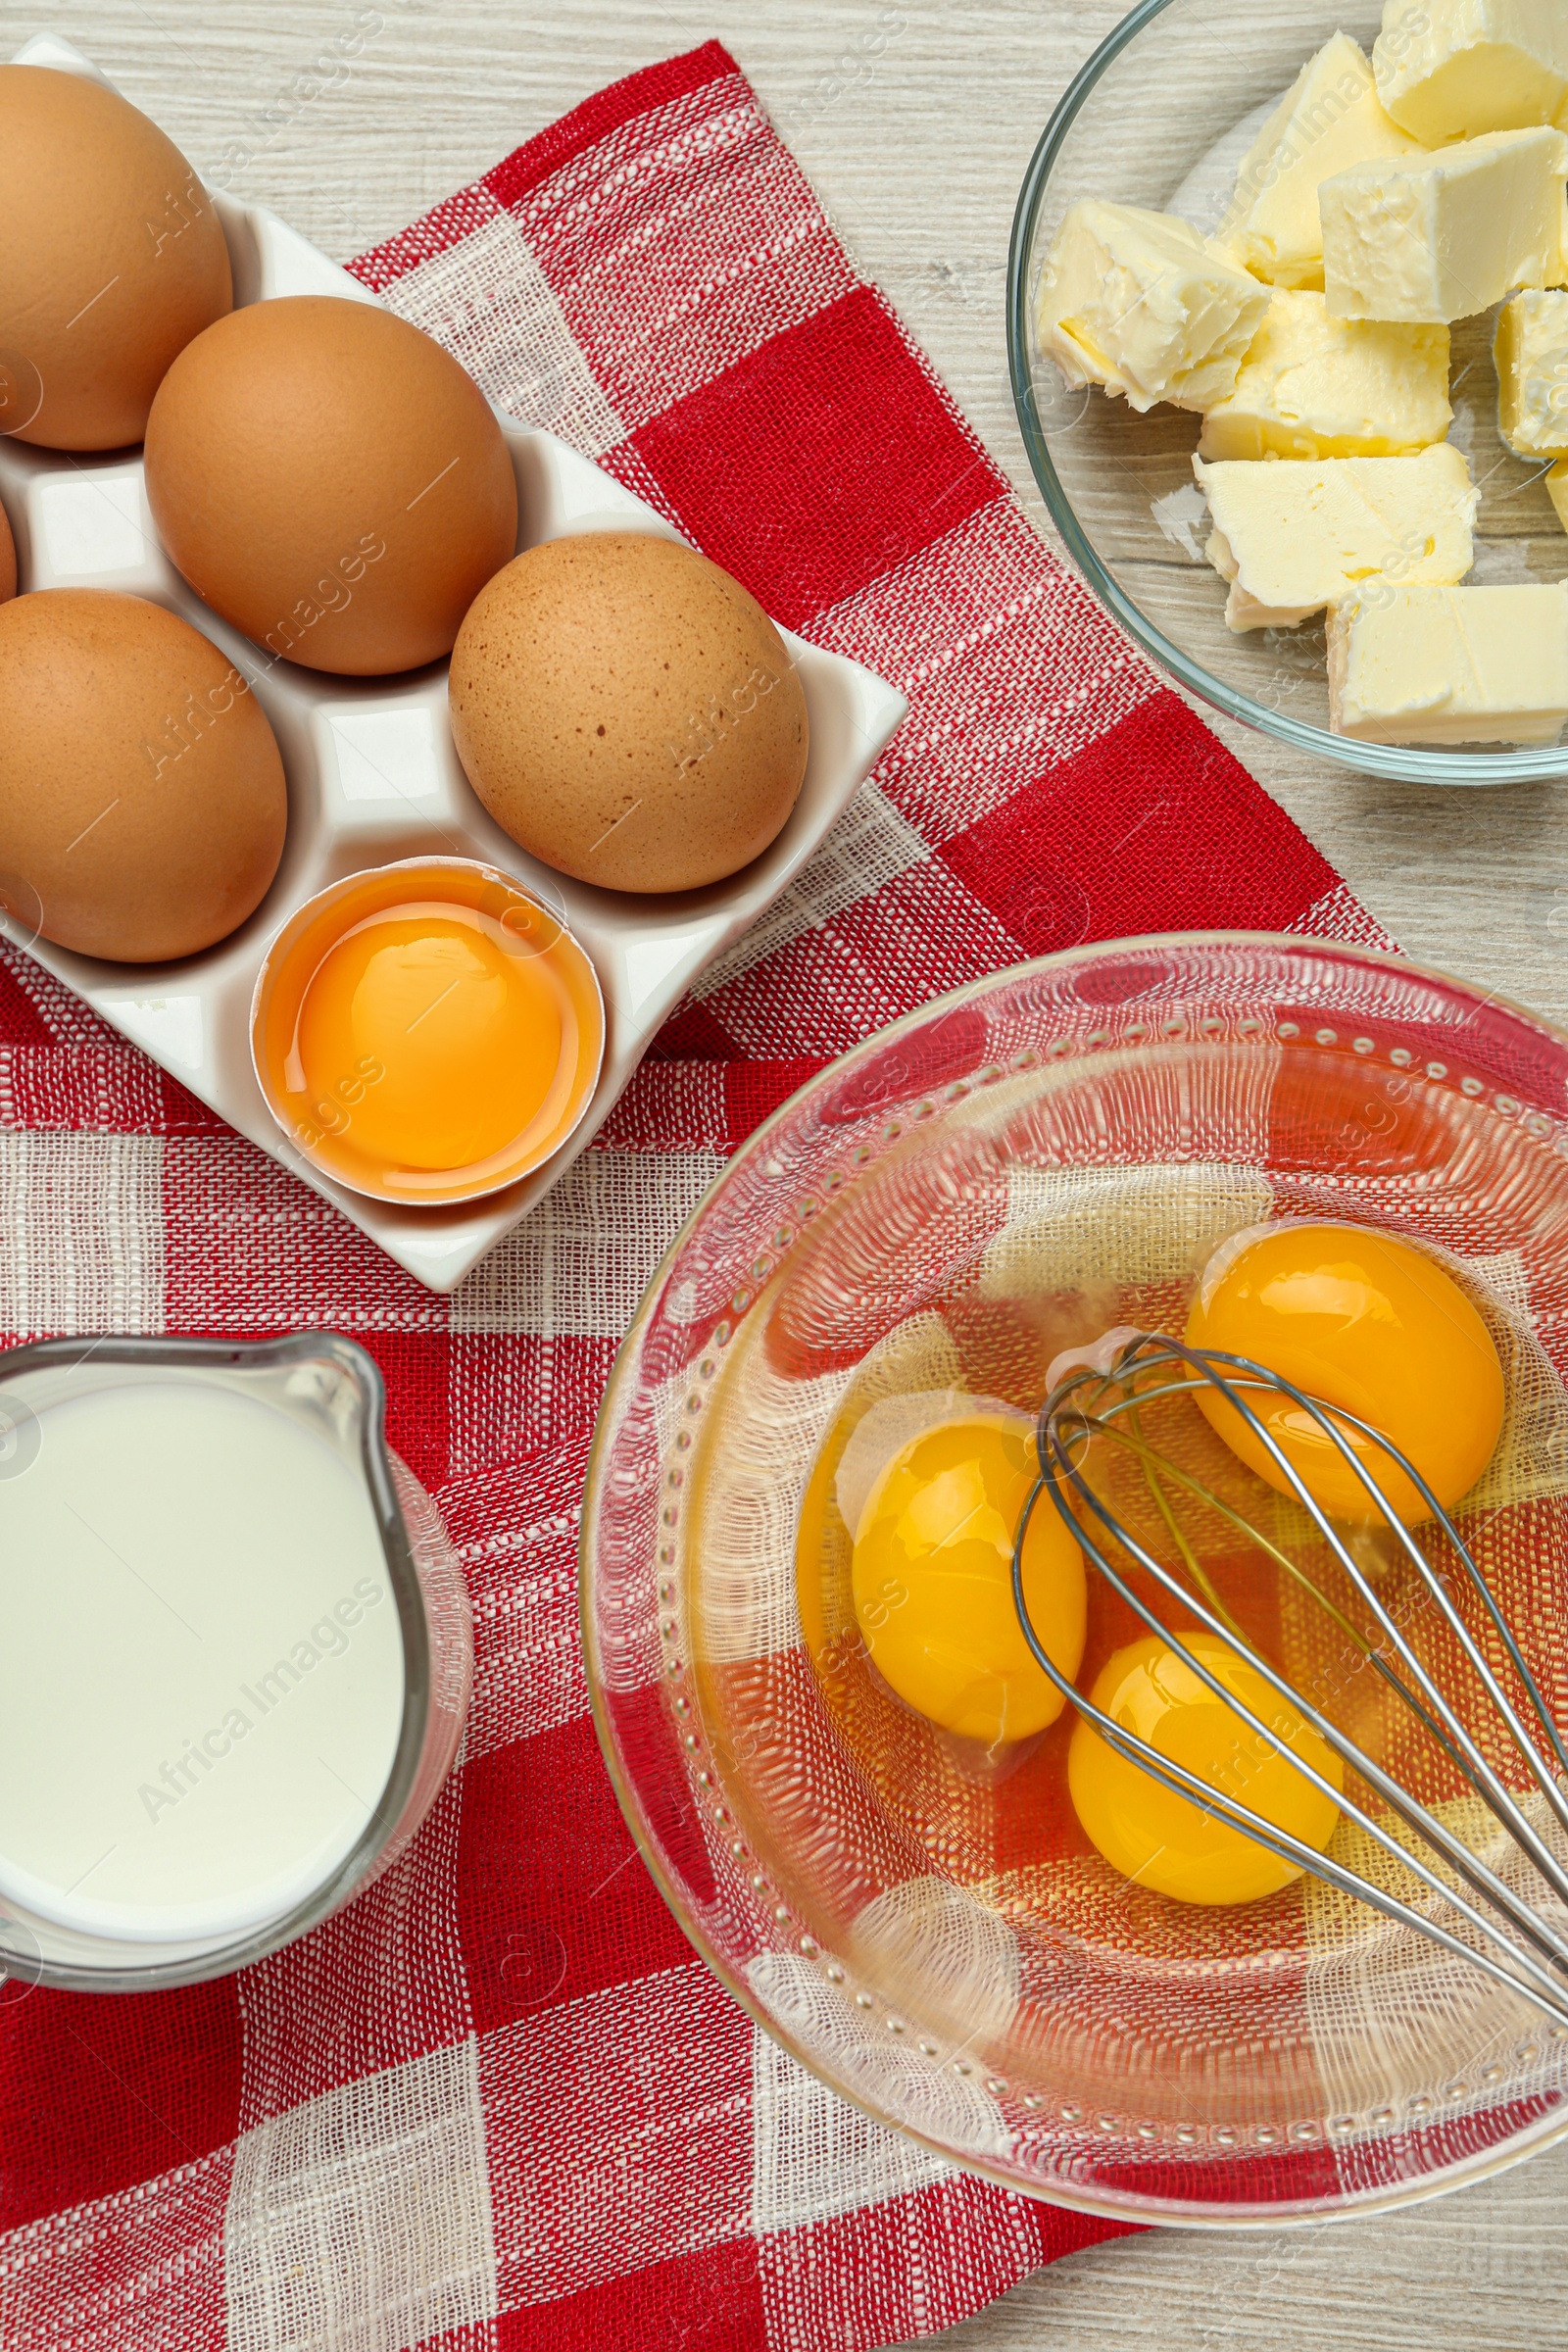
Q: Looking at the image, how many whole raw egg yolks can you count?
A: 4